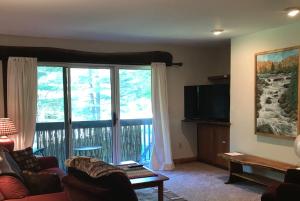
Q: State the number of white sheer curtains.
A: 2